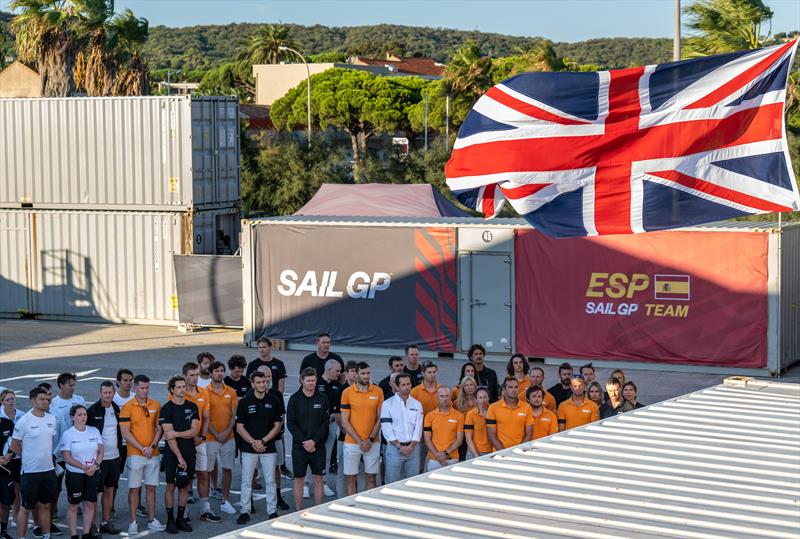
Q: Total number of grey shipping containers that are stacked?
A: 2